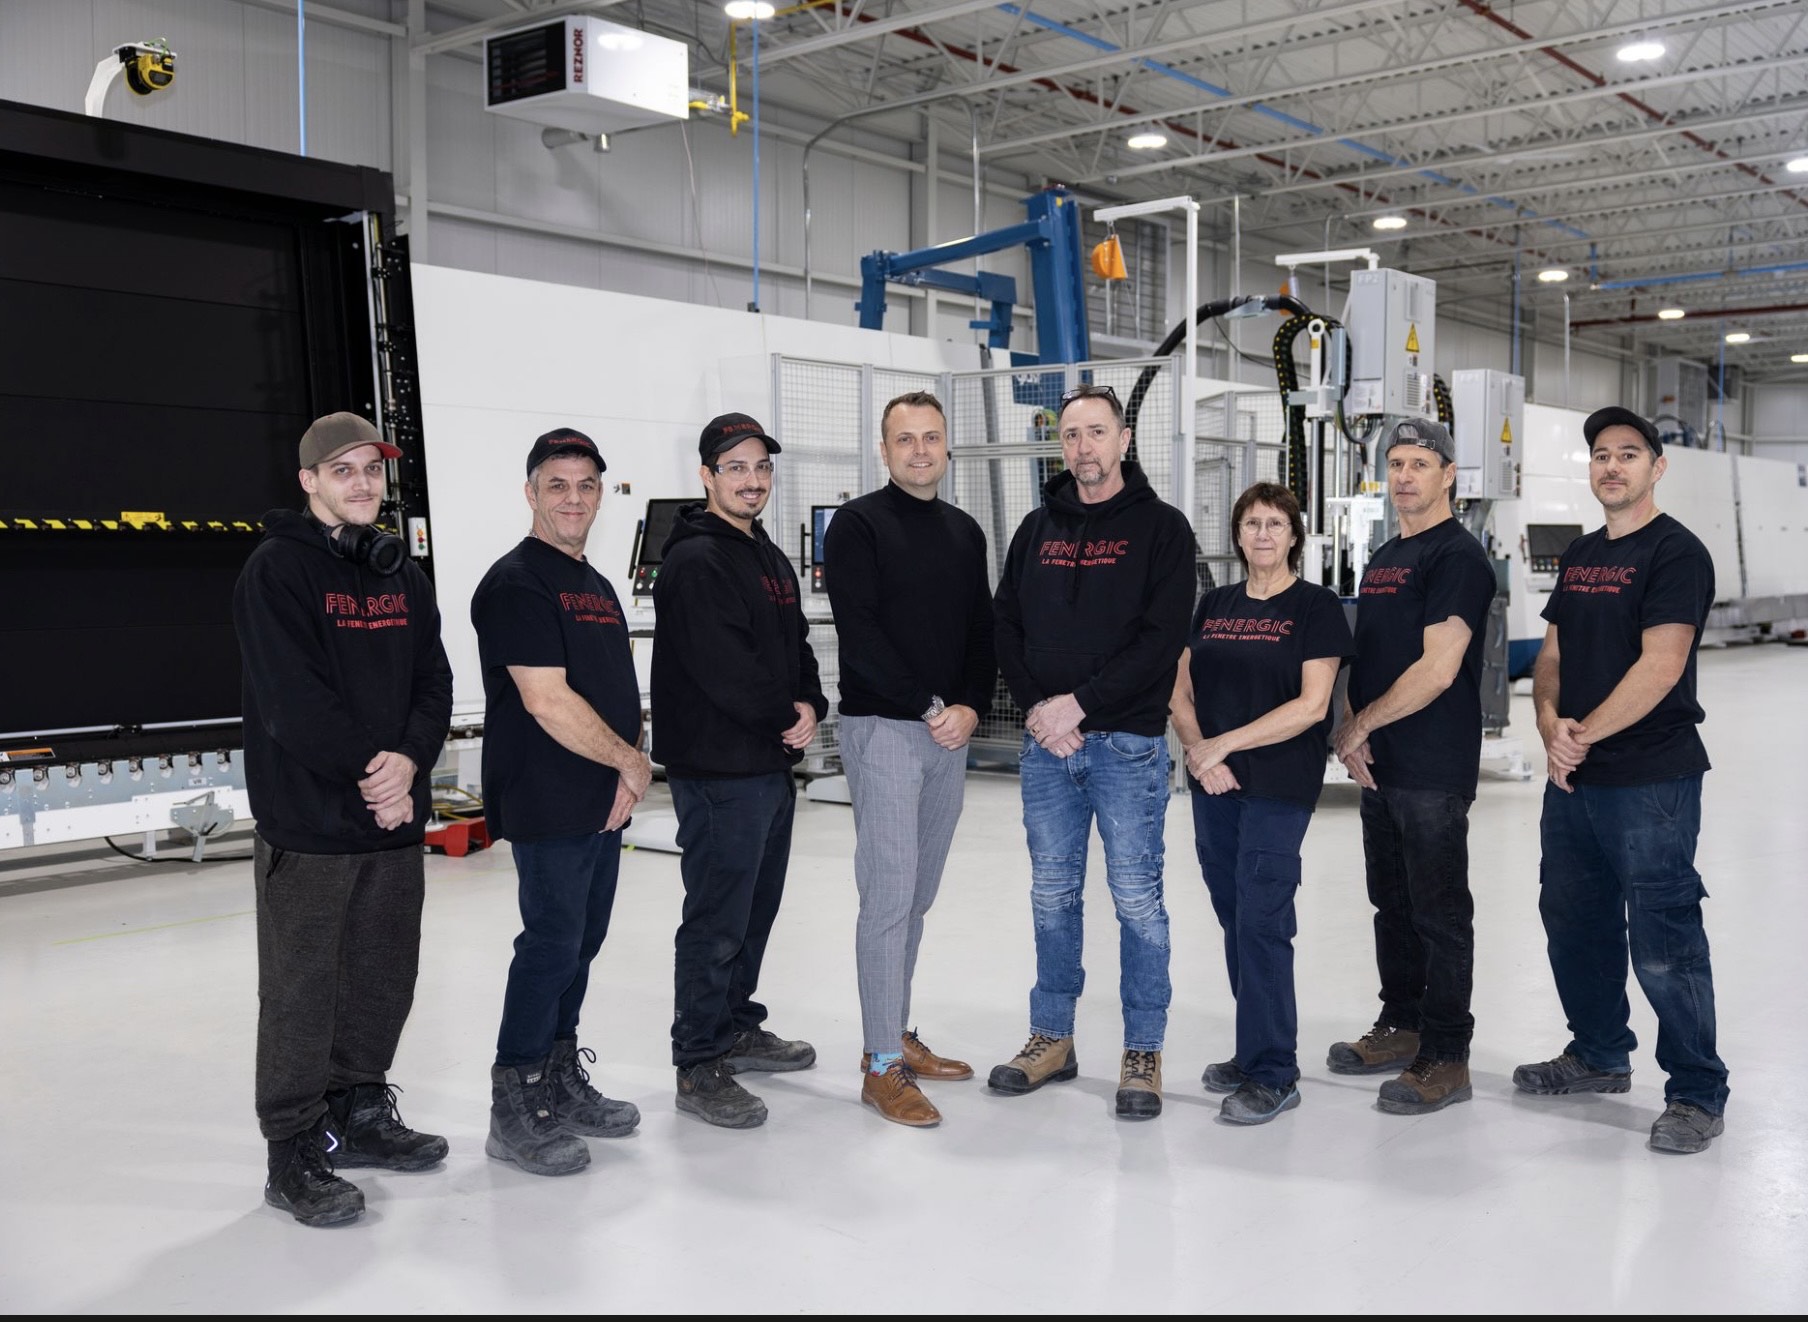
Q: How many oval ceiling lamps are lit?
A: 9